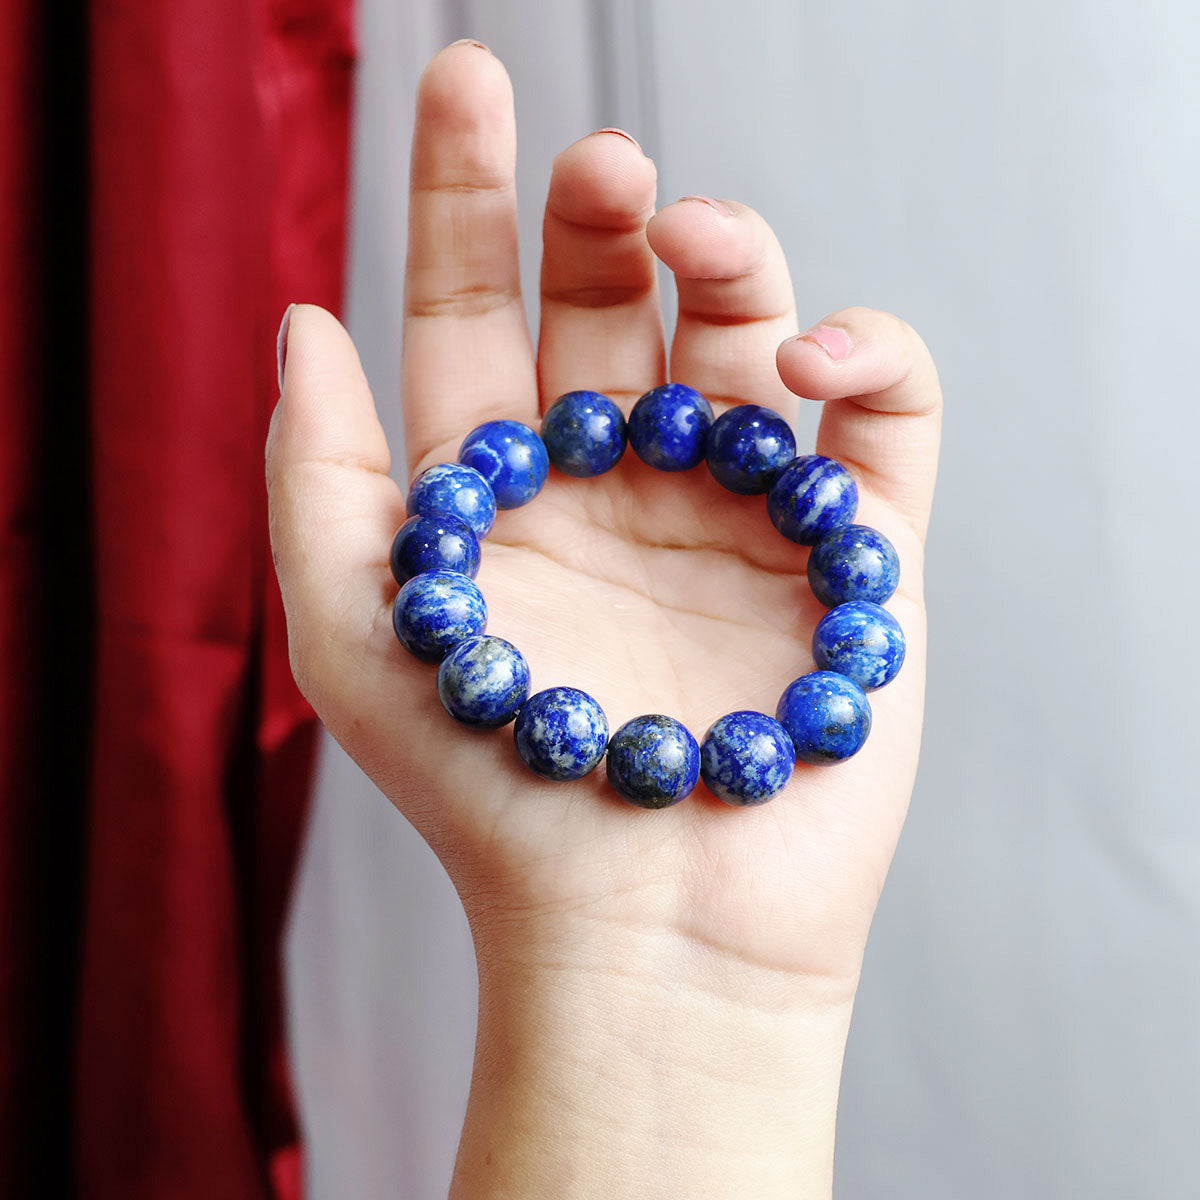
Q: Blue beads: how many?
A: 15